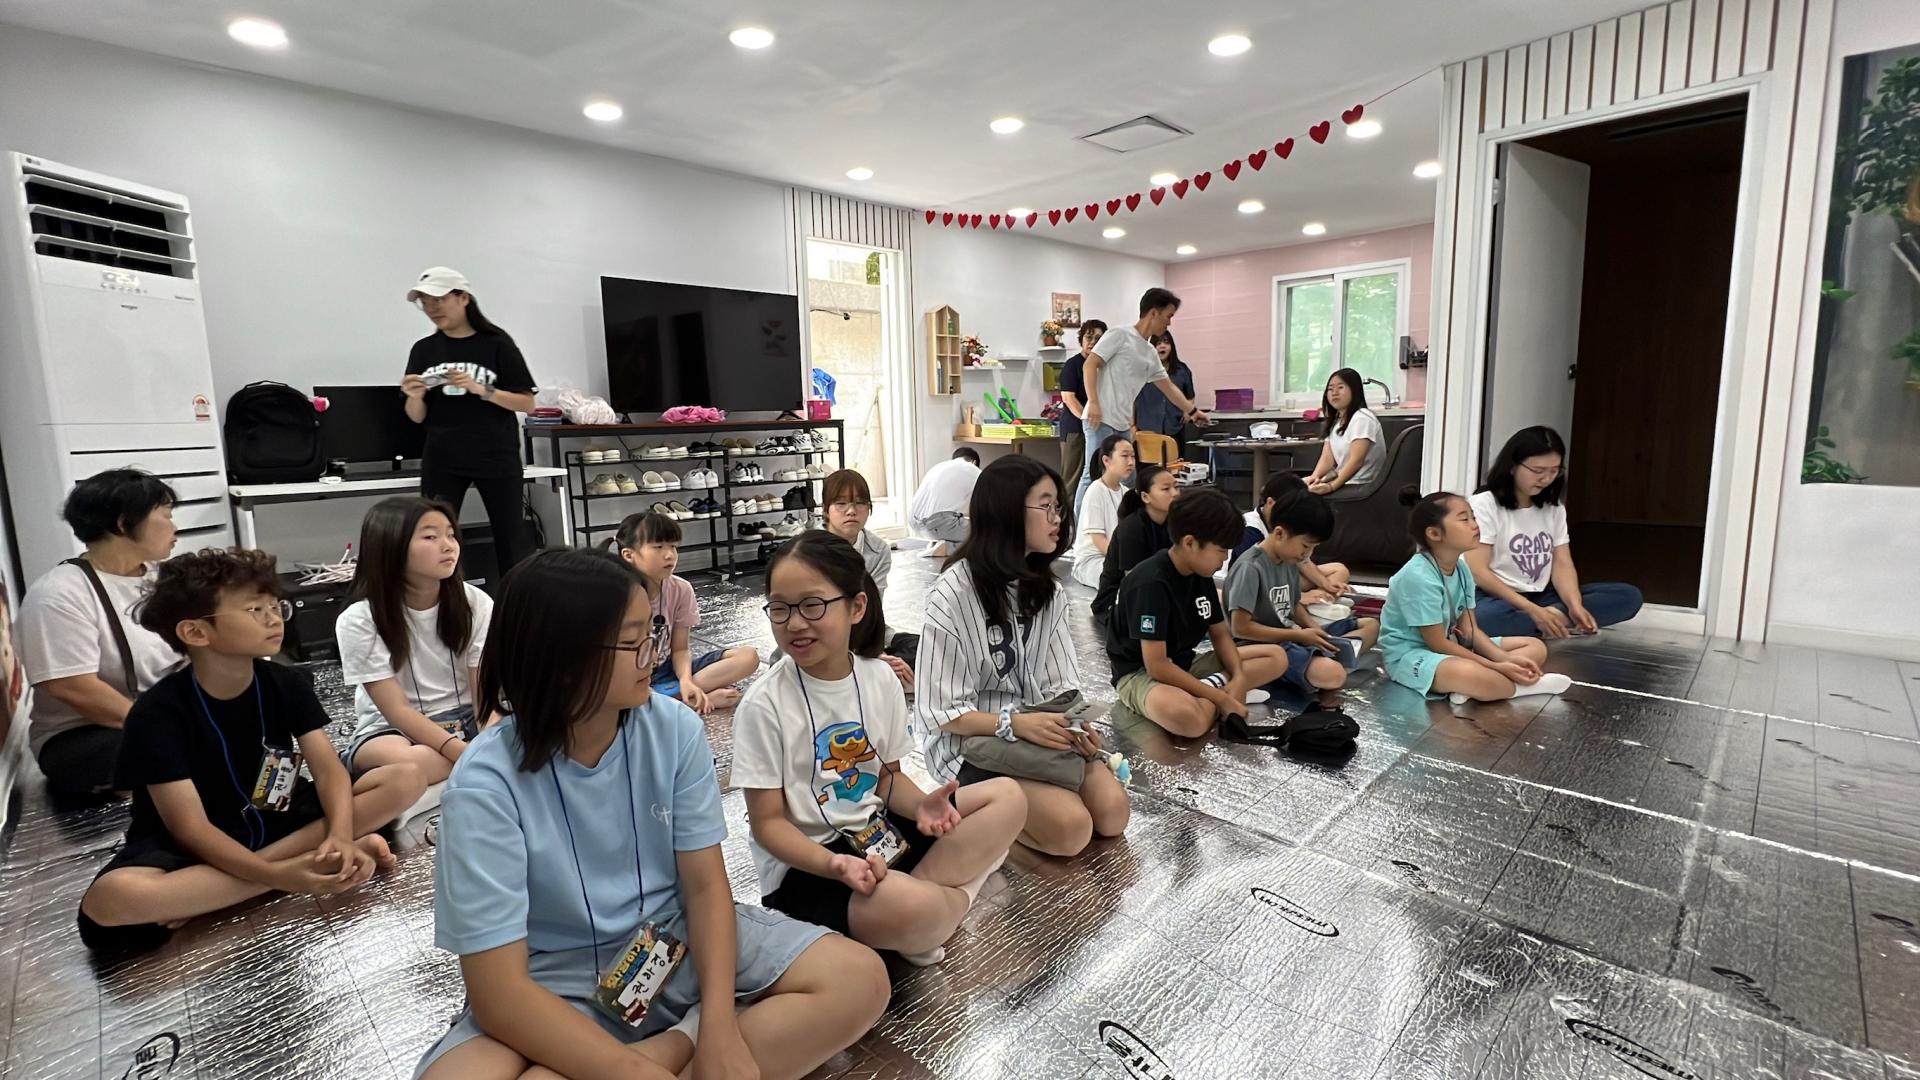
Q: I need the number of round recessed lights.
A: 14